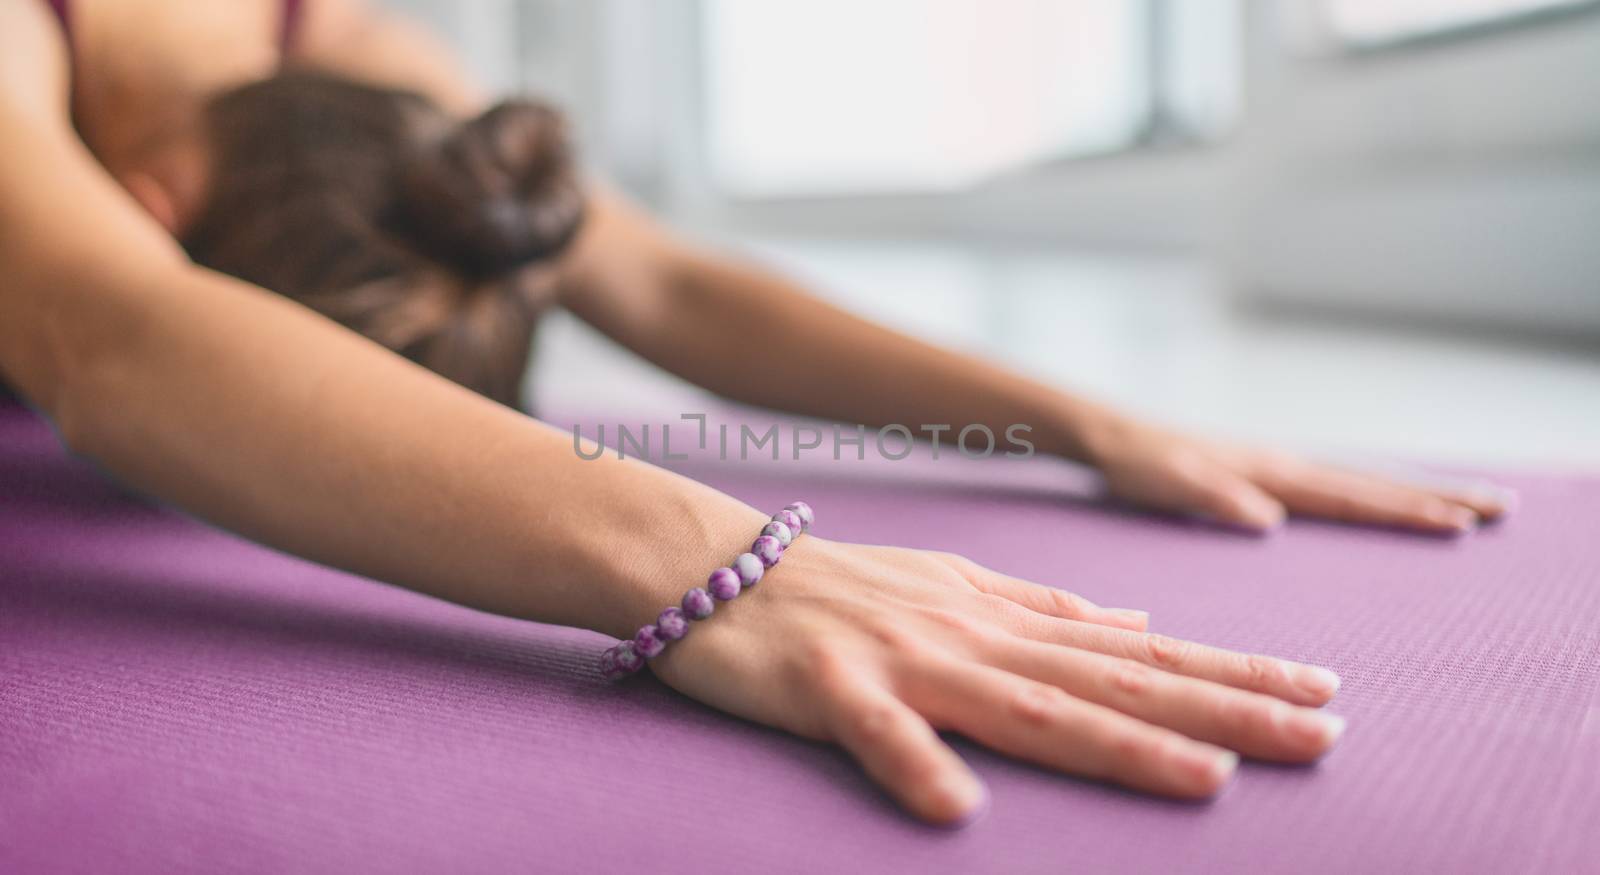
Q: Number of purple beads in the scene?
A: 11